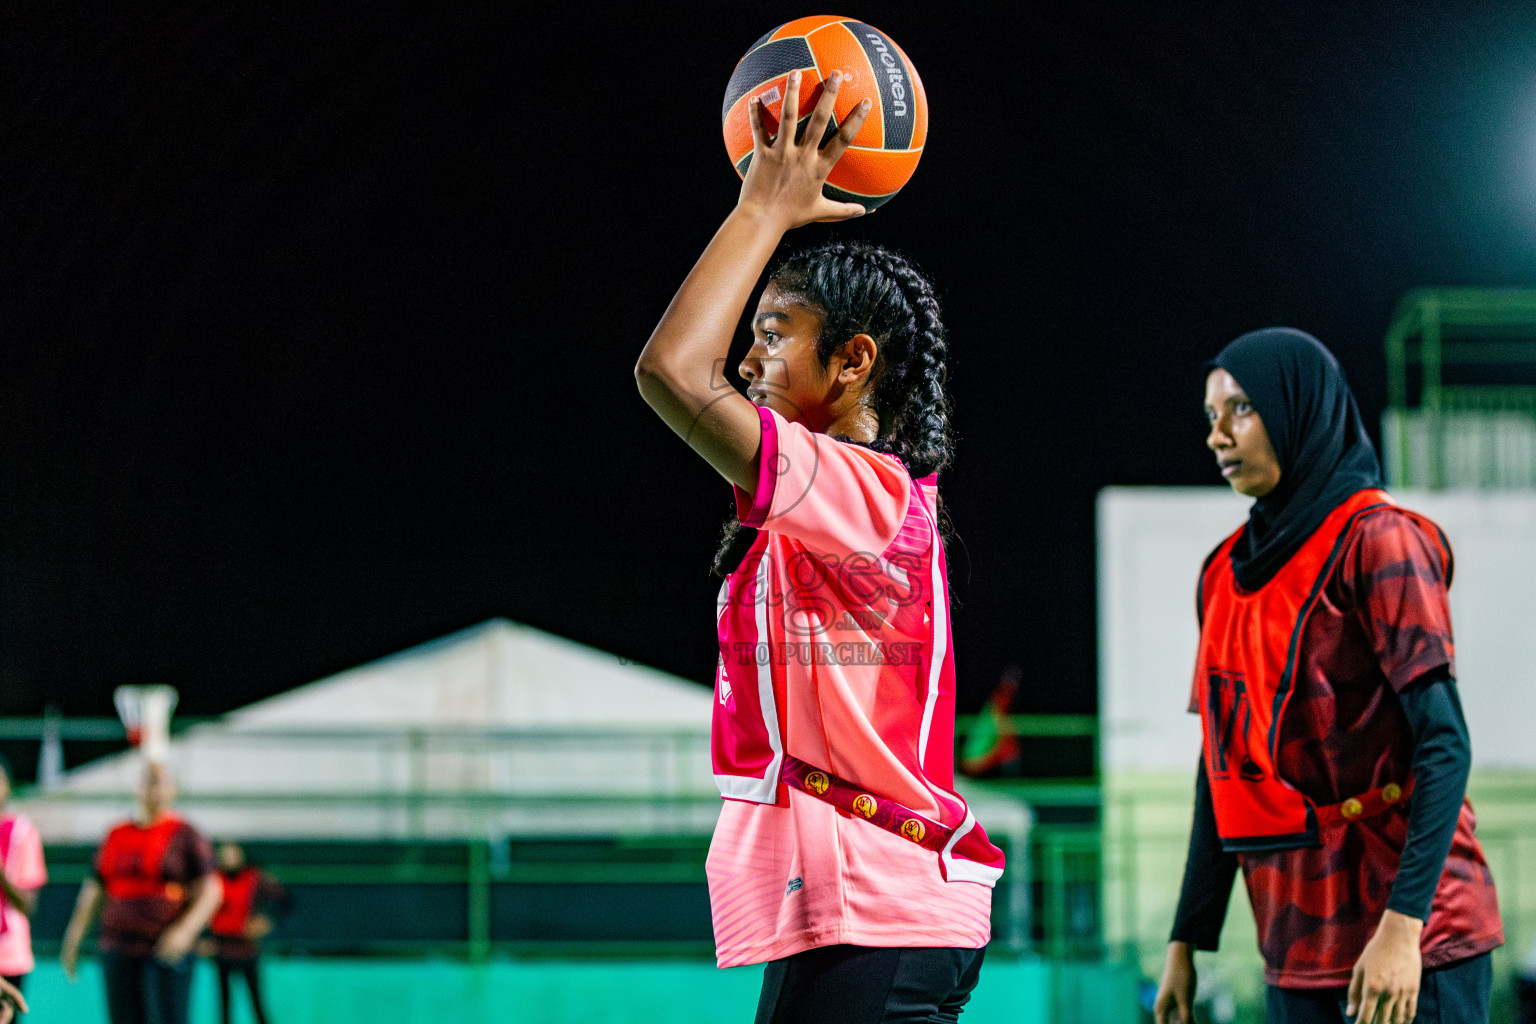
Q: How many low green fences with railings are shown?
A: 1